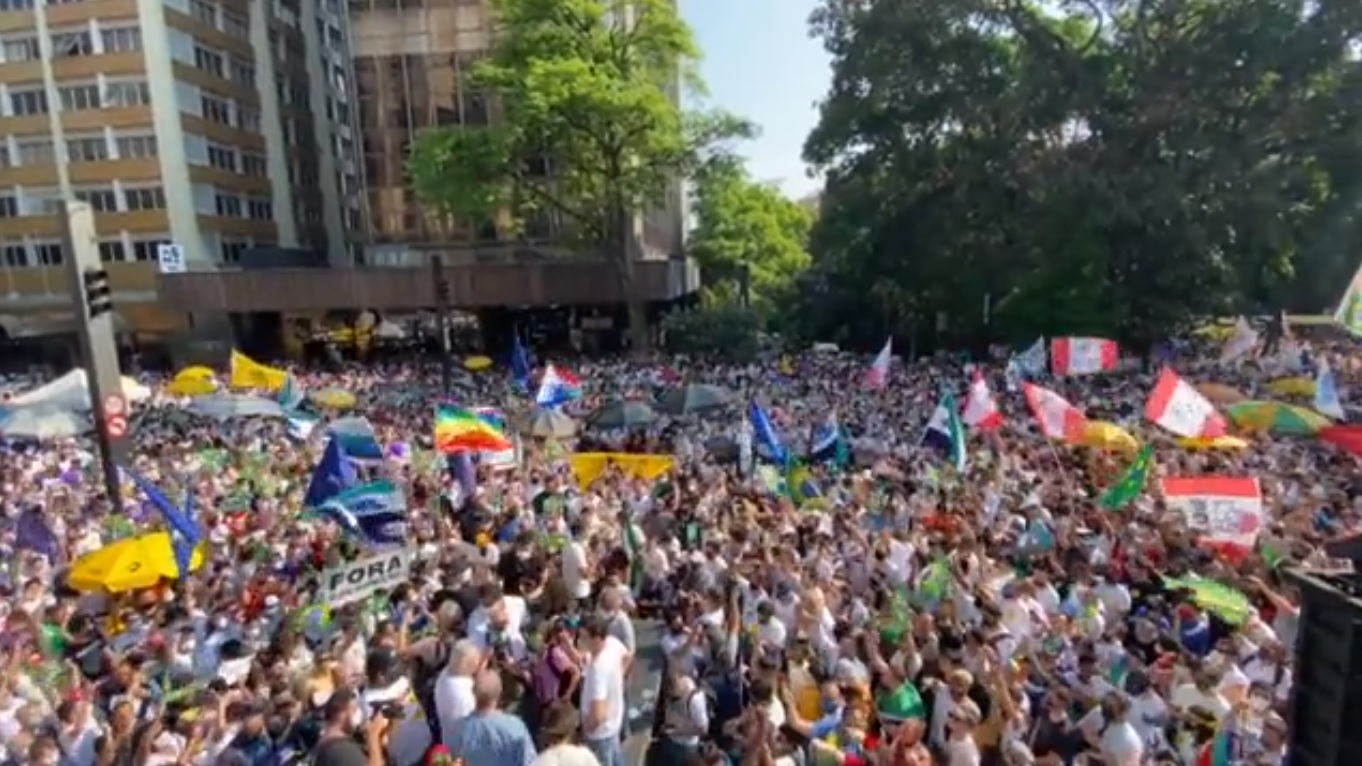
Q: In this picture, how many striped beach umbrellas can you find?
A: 1